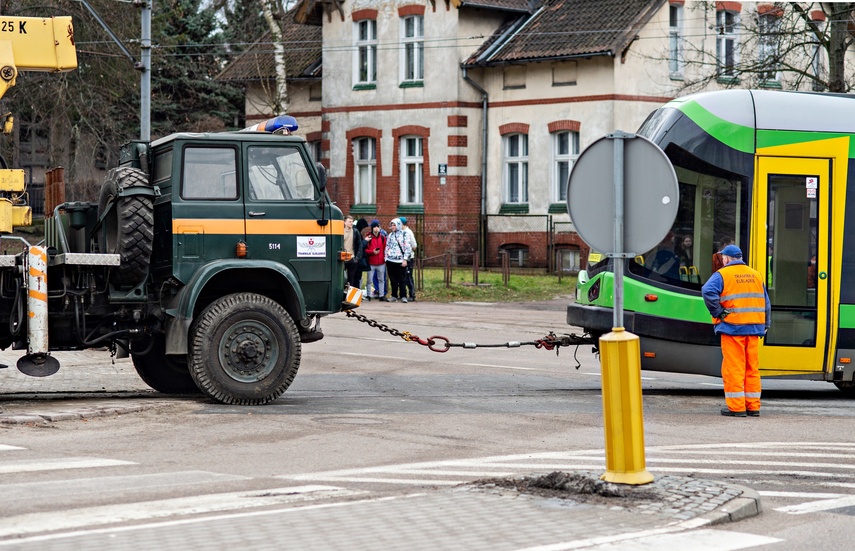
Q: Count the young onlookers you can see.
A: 6